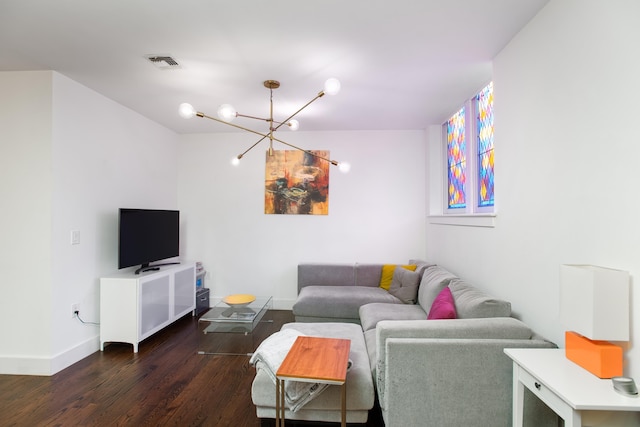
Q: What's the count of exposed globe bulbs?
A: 6